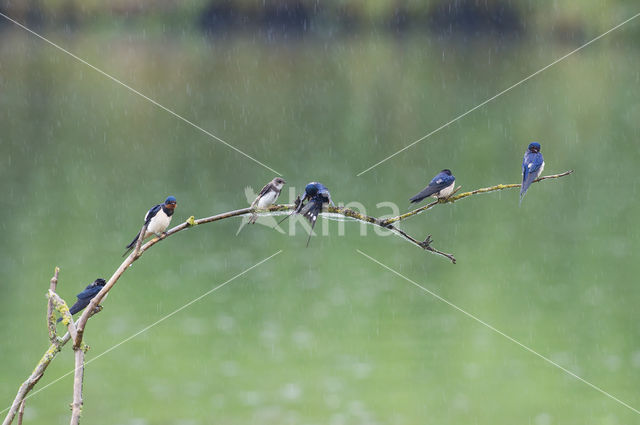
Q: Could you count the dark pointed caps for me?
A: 0